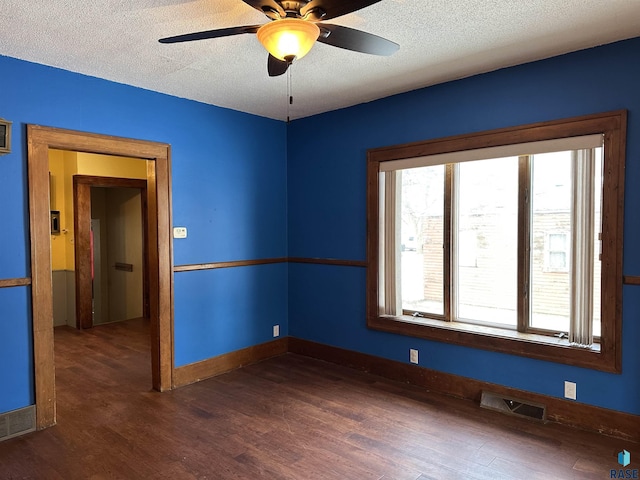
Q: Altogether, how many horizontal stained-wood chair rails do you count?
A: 4